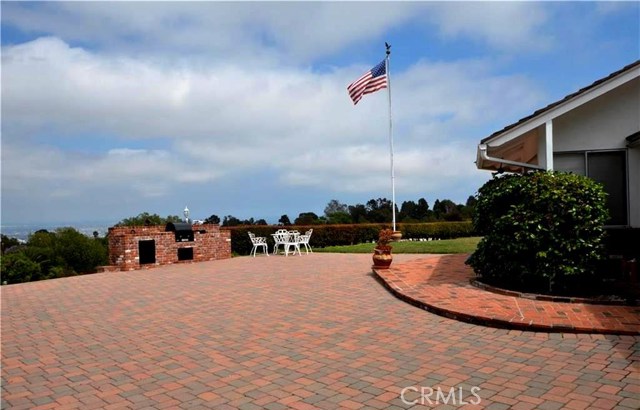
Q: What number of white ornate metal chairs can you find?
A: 4